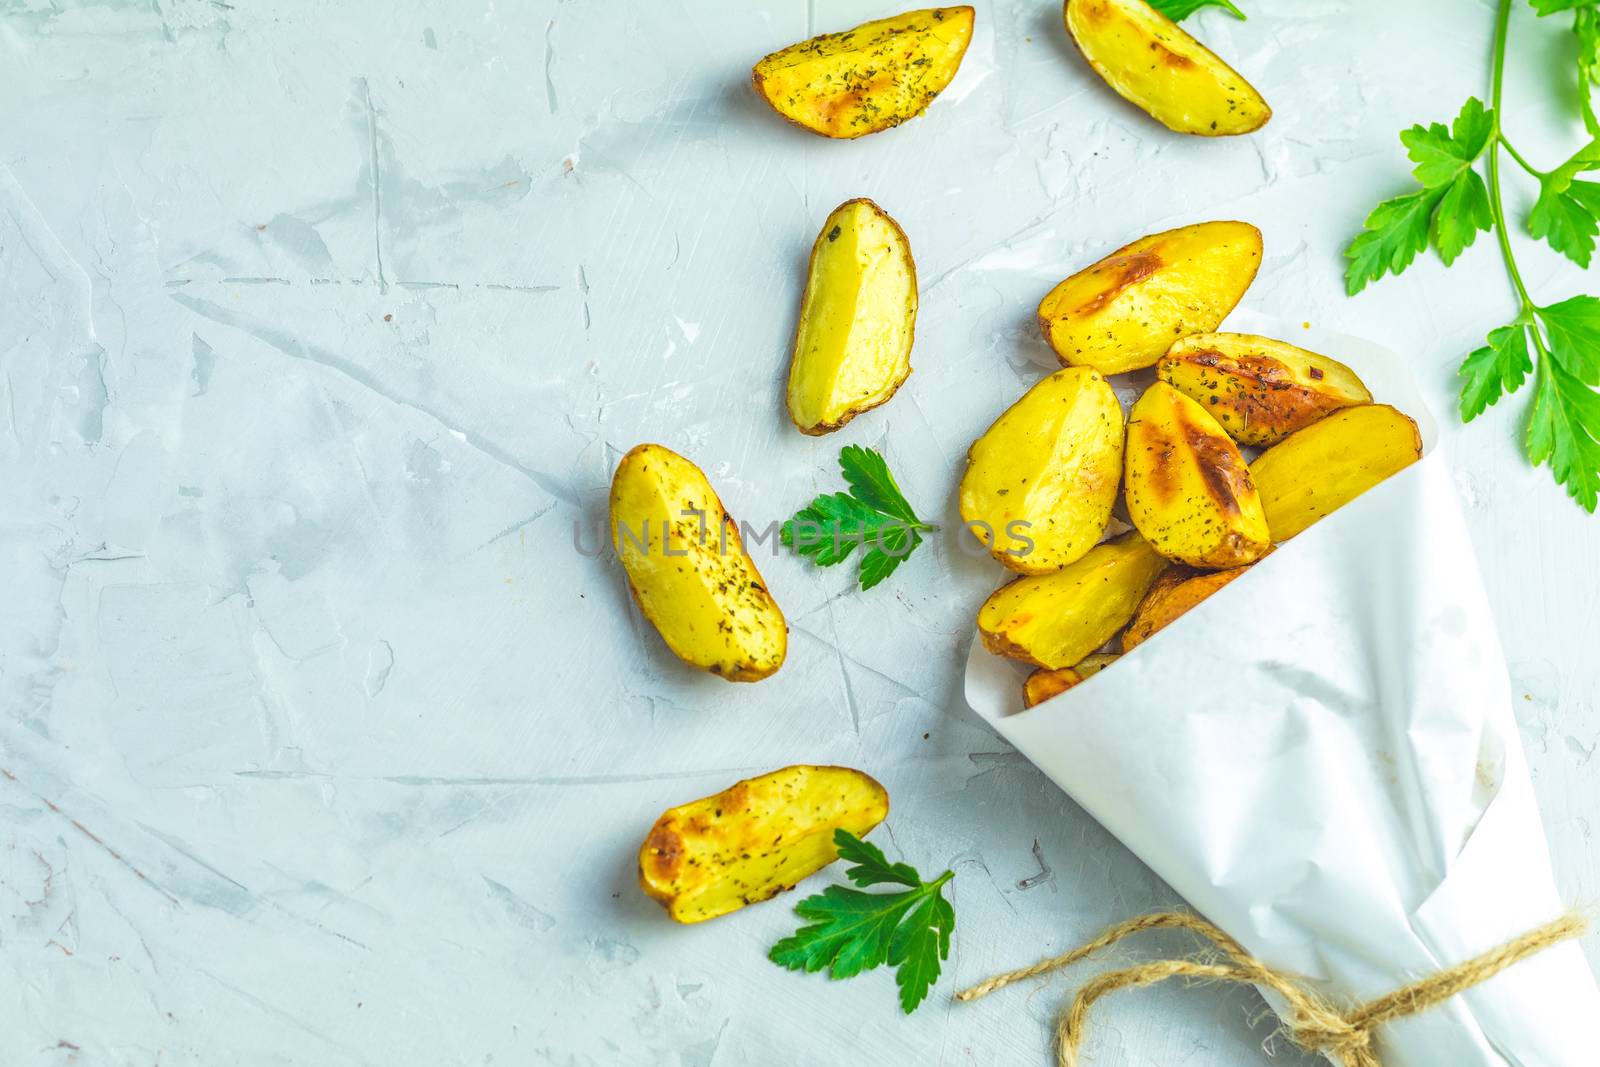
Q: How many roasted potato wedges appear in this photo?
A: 13